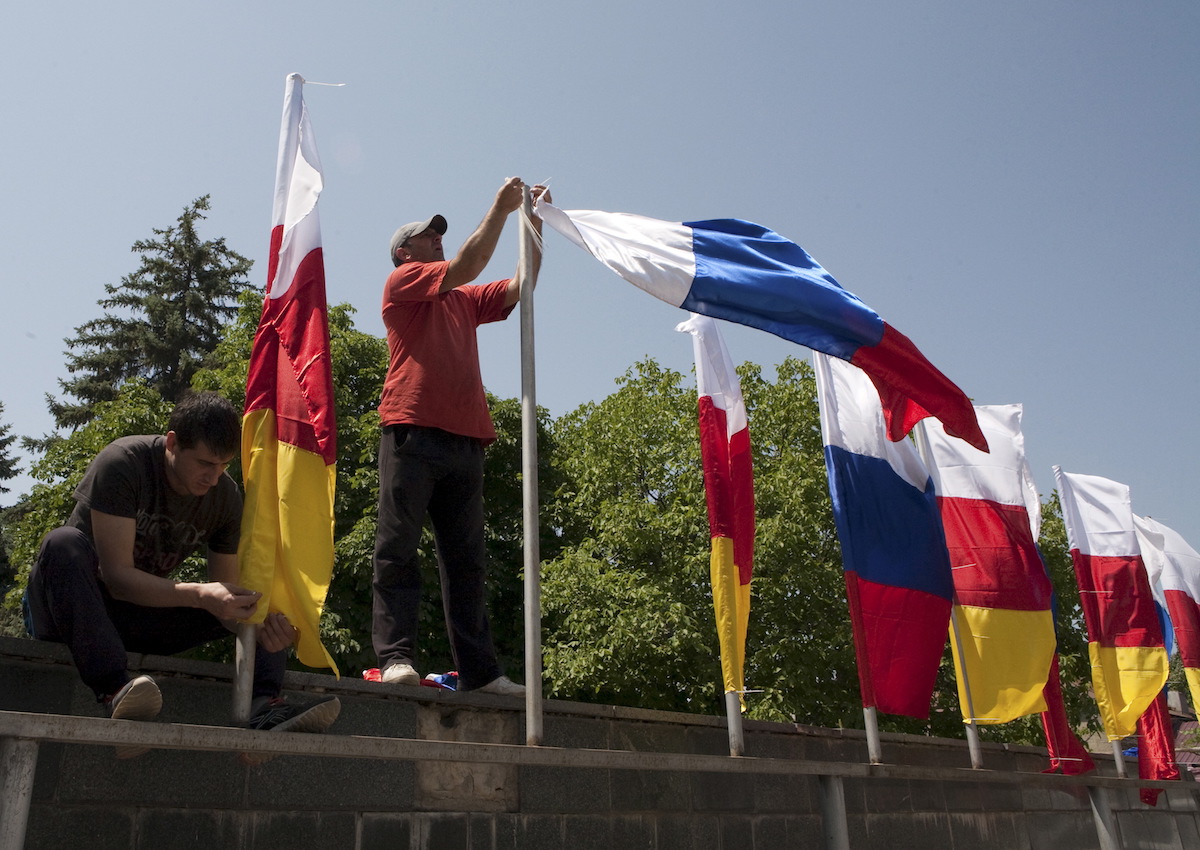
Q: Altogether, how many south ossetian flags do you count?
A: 5